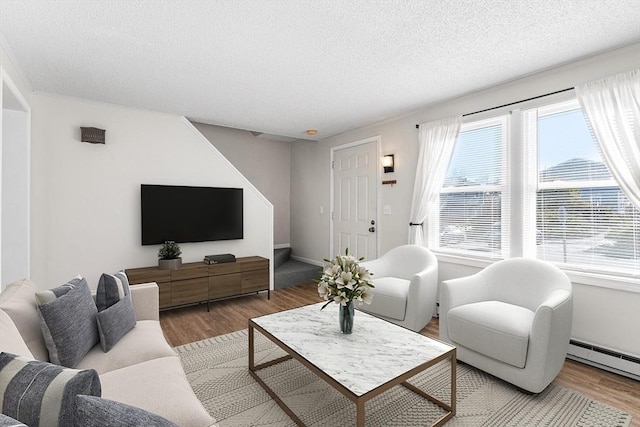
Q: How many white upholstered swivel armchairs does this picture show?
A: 2